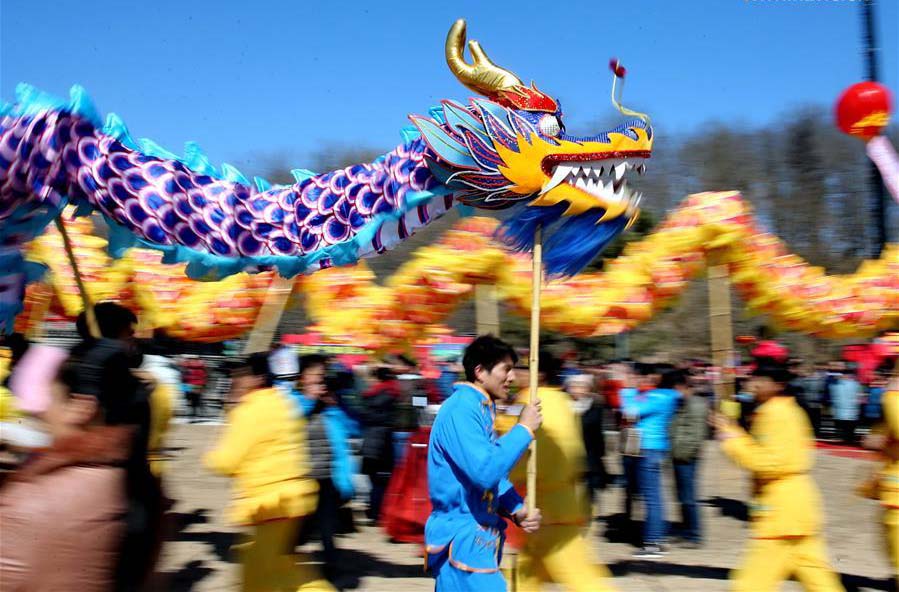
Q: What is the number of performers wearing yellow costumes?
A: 4